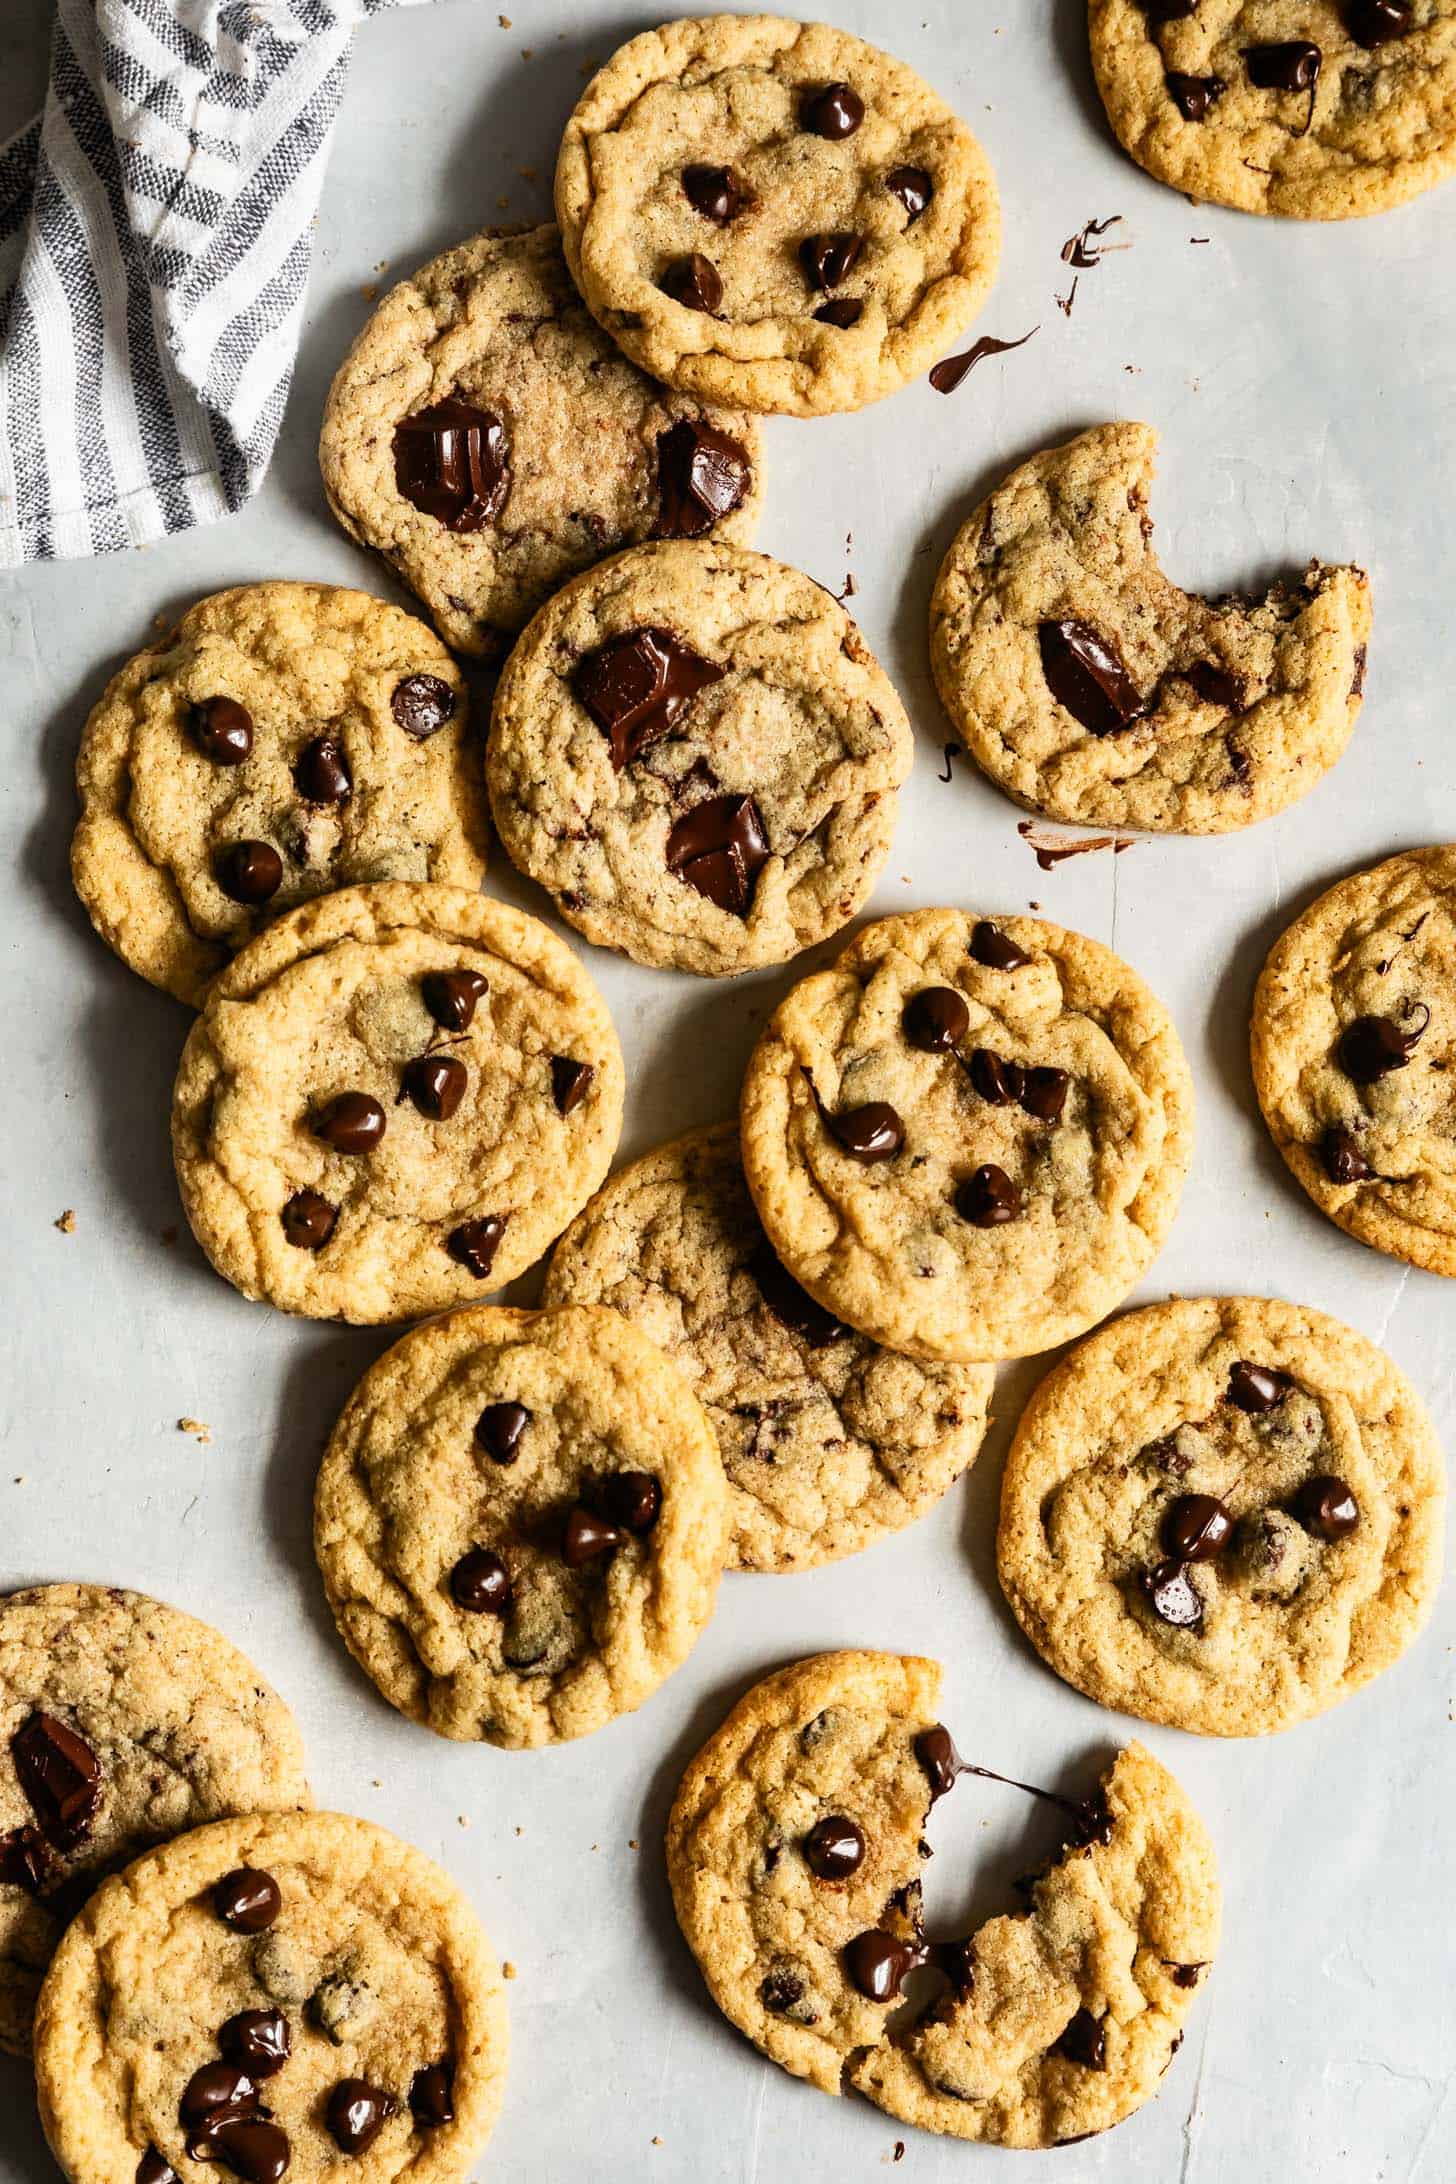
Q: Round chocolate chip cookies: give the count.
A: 15